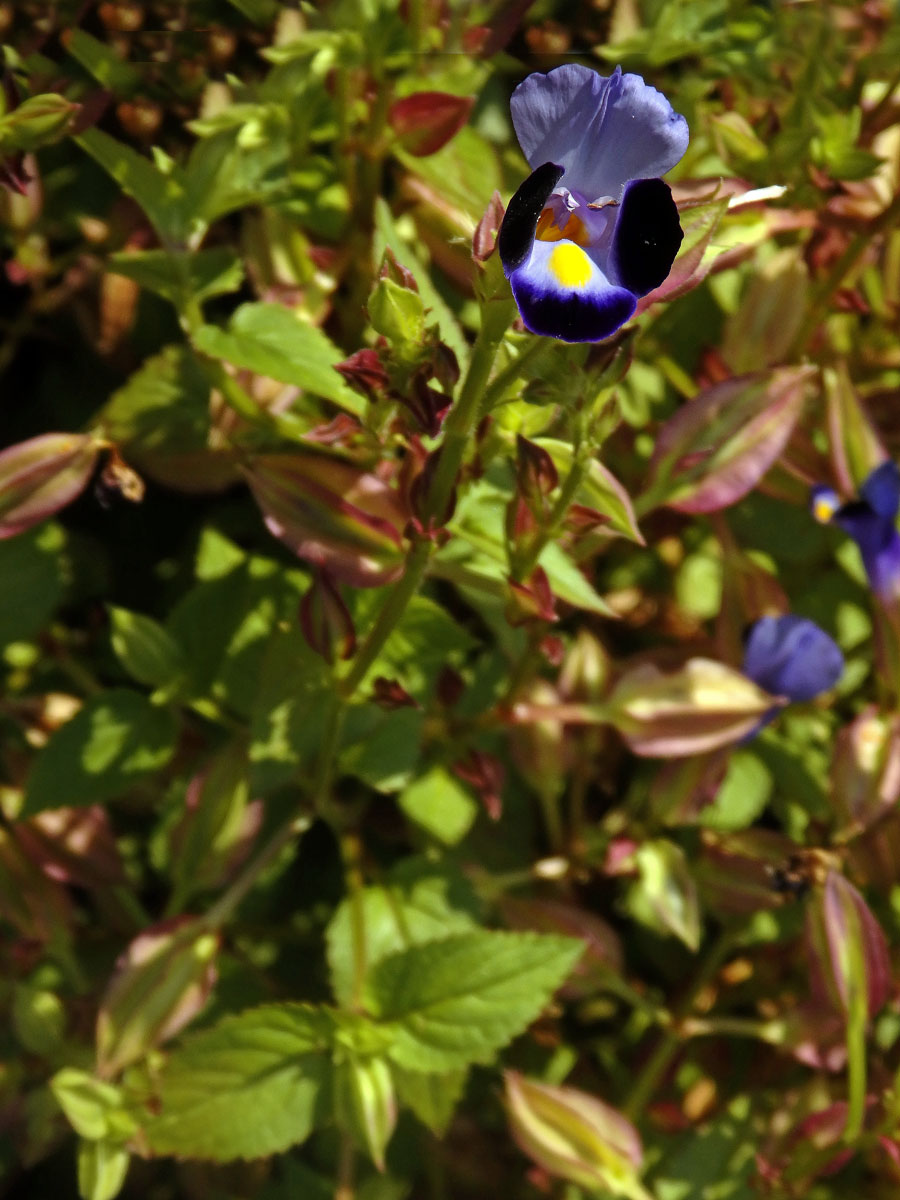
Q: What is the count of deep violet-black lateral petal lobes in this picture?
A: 2